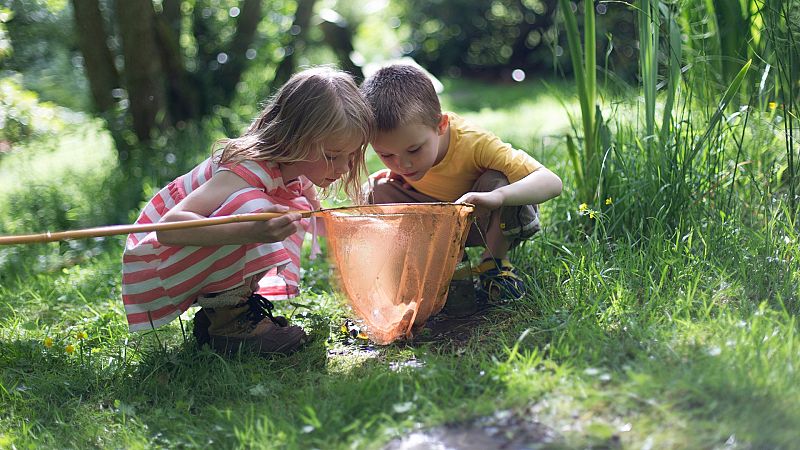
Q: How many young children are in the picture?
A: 2